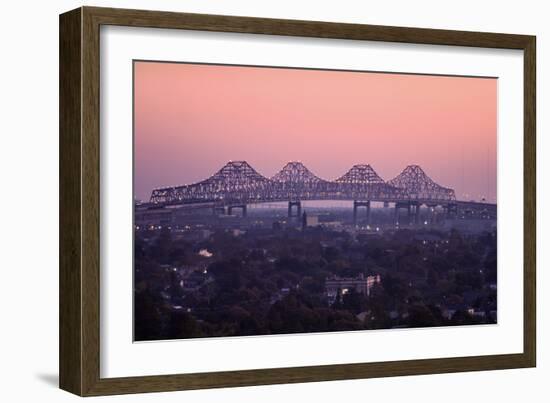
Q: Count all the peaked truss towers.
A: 4